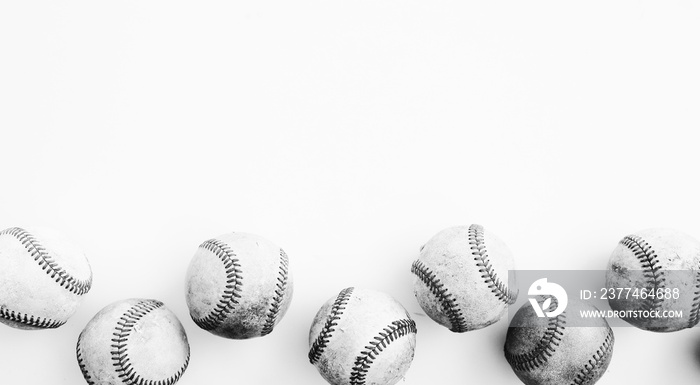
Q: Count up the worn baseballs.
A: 7